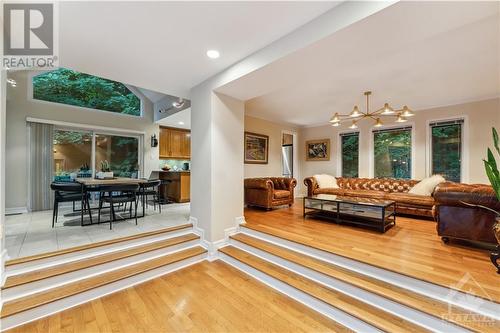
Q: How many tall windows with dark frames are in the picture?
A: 3